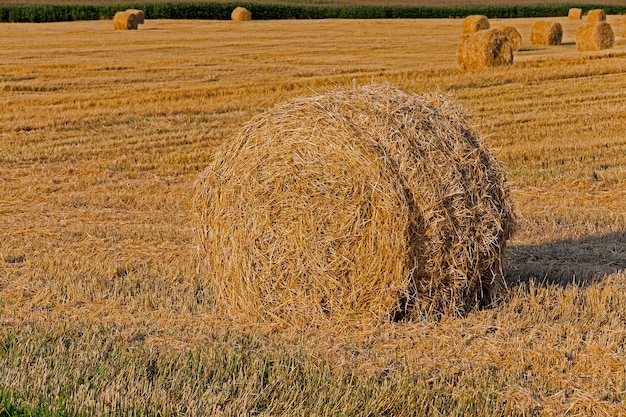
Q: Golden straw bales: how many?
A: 12